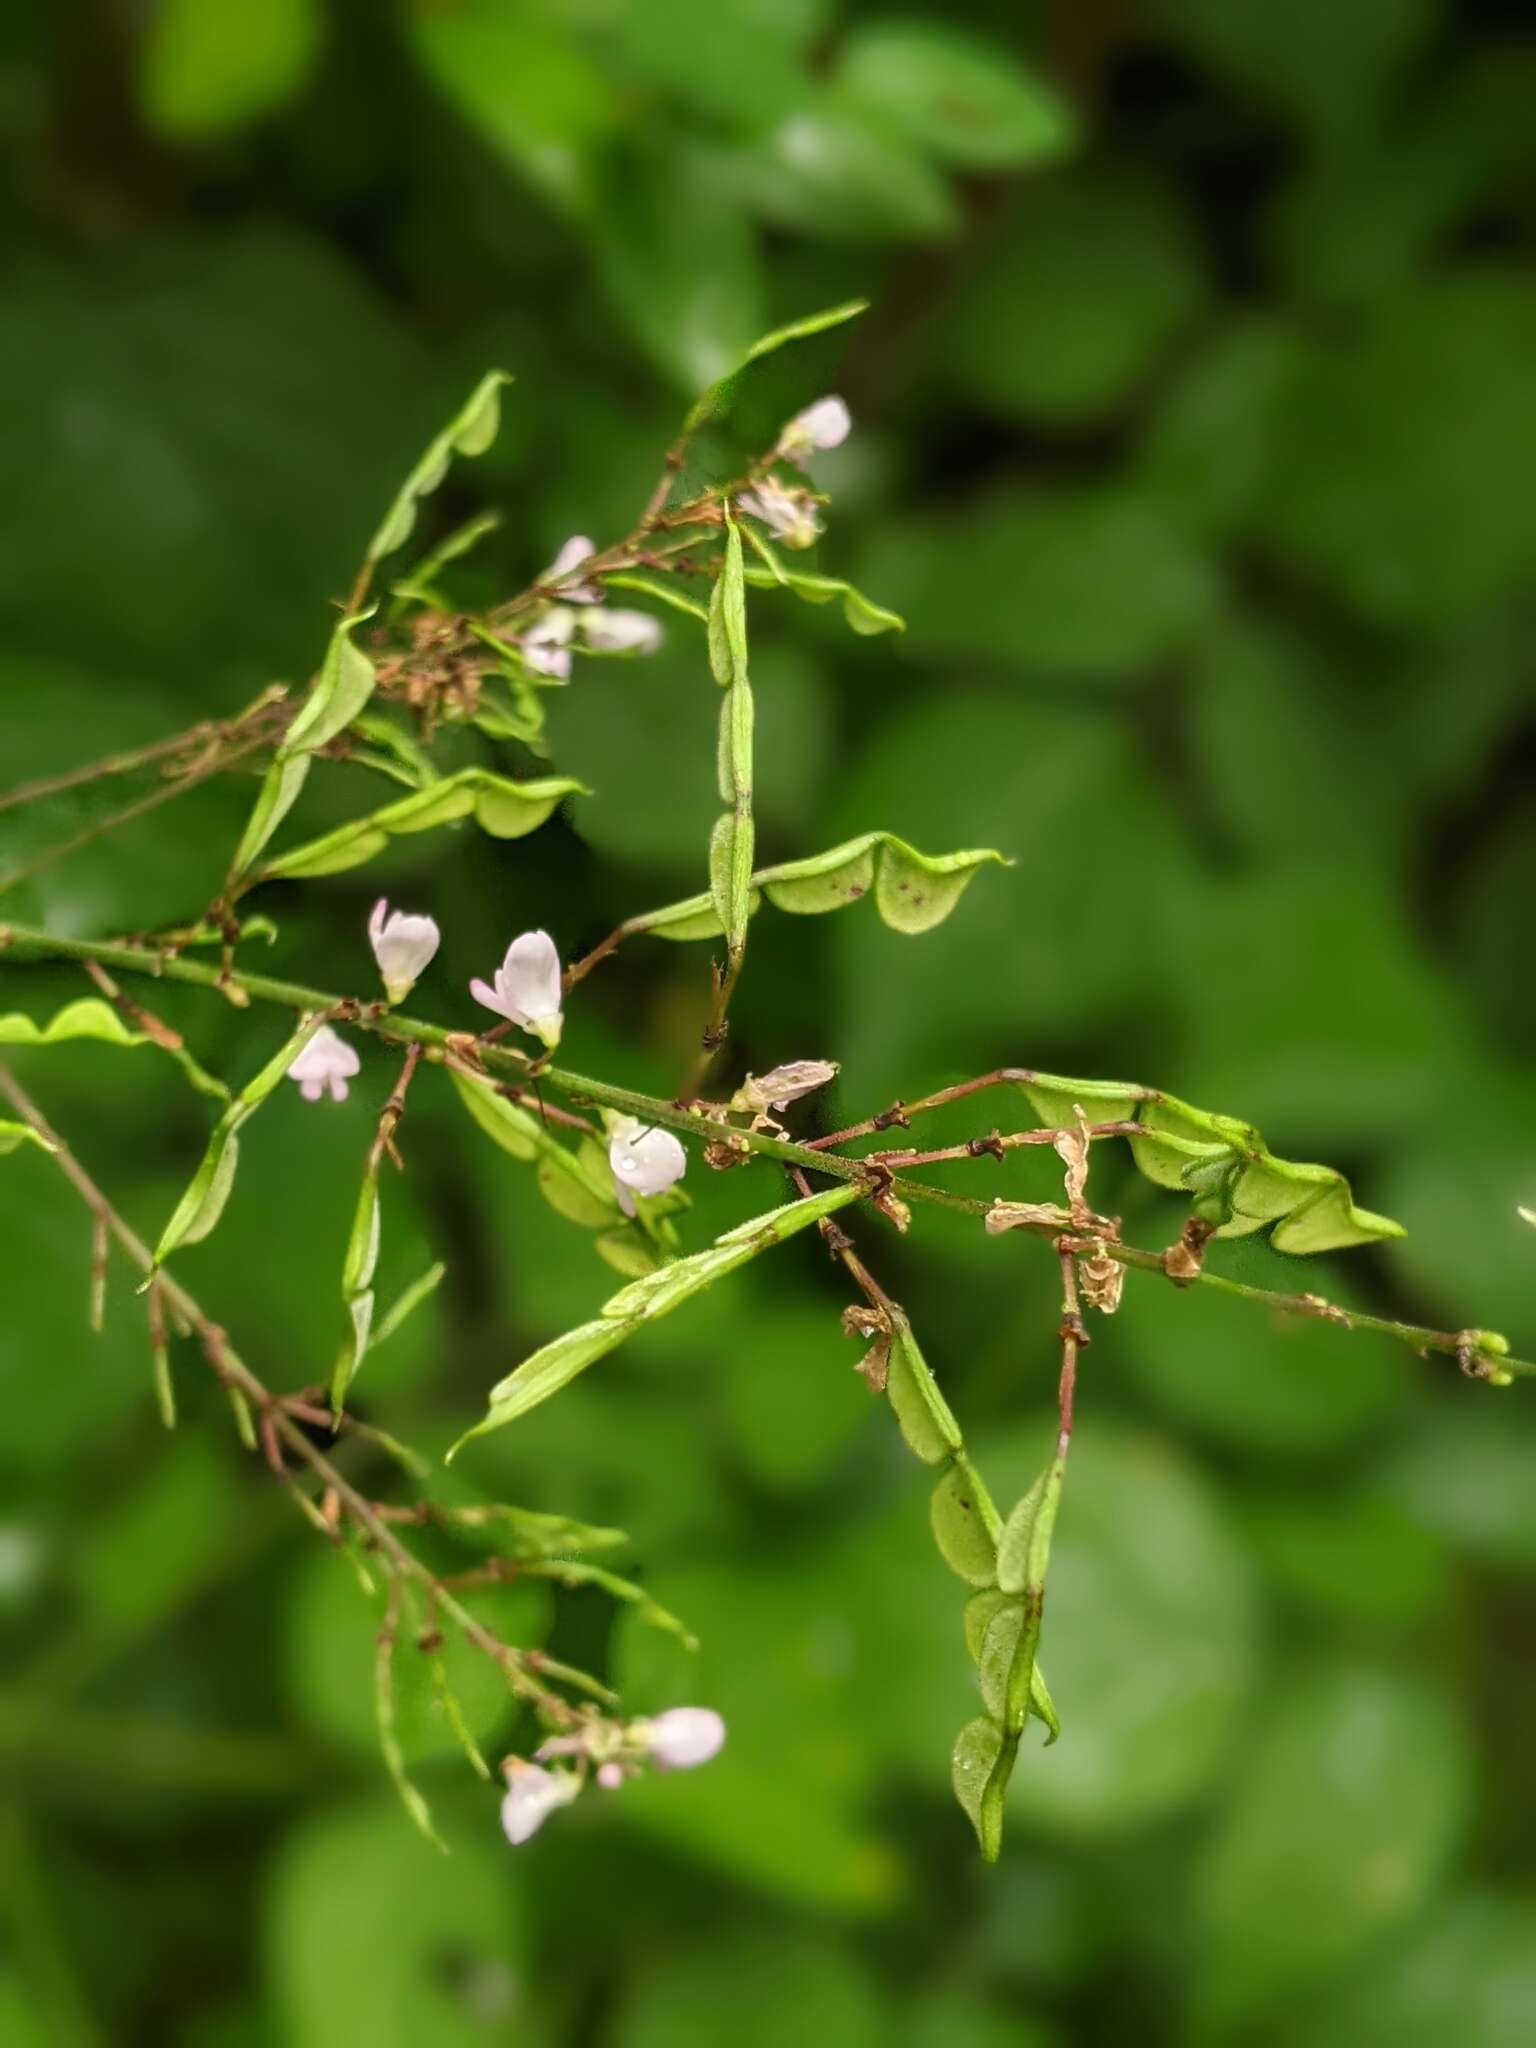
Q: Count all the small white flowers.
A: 11